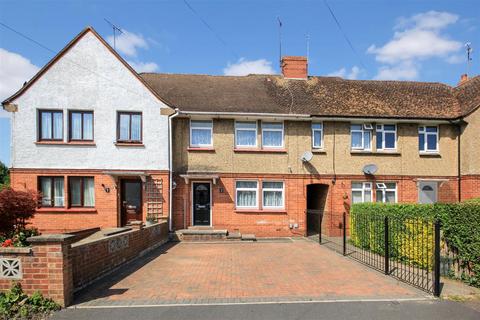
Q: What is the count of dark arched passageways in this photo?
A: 1